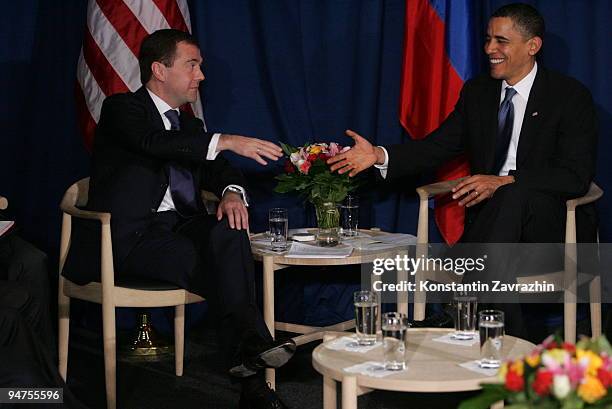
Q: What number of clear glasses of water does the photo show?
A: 6